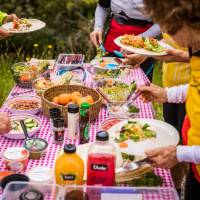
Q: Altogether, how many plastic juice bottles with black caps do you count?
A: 2